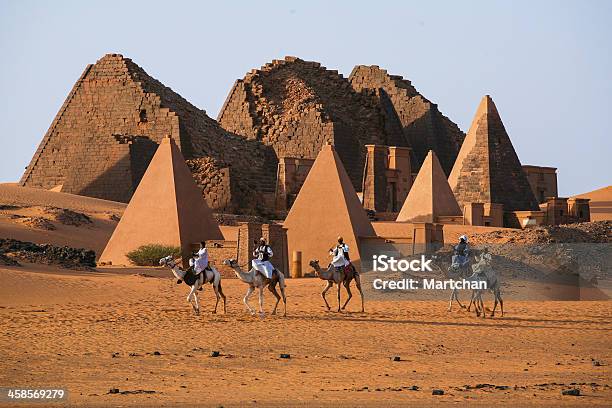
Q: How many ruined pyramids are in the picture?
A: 3